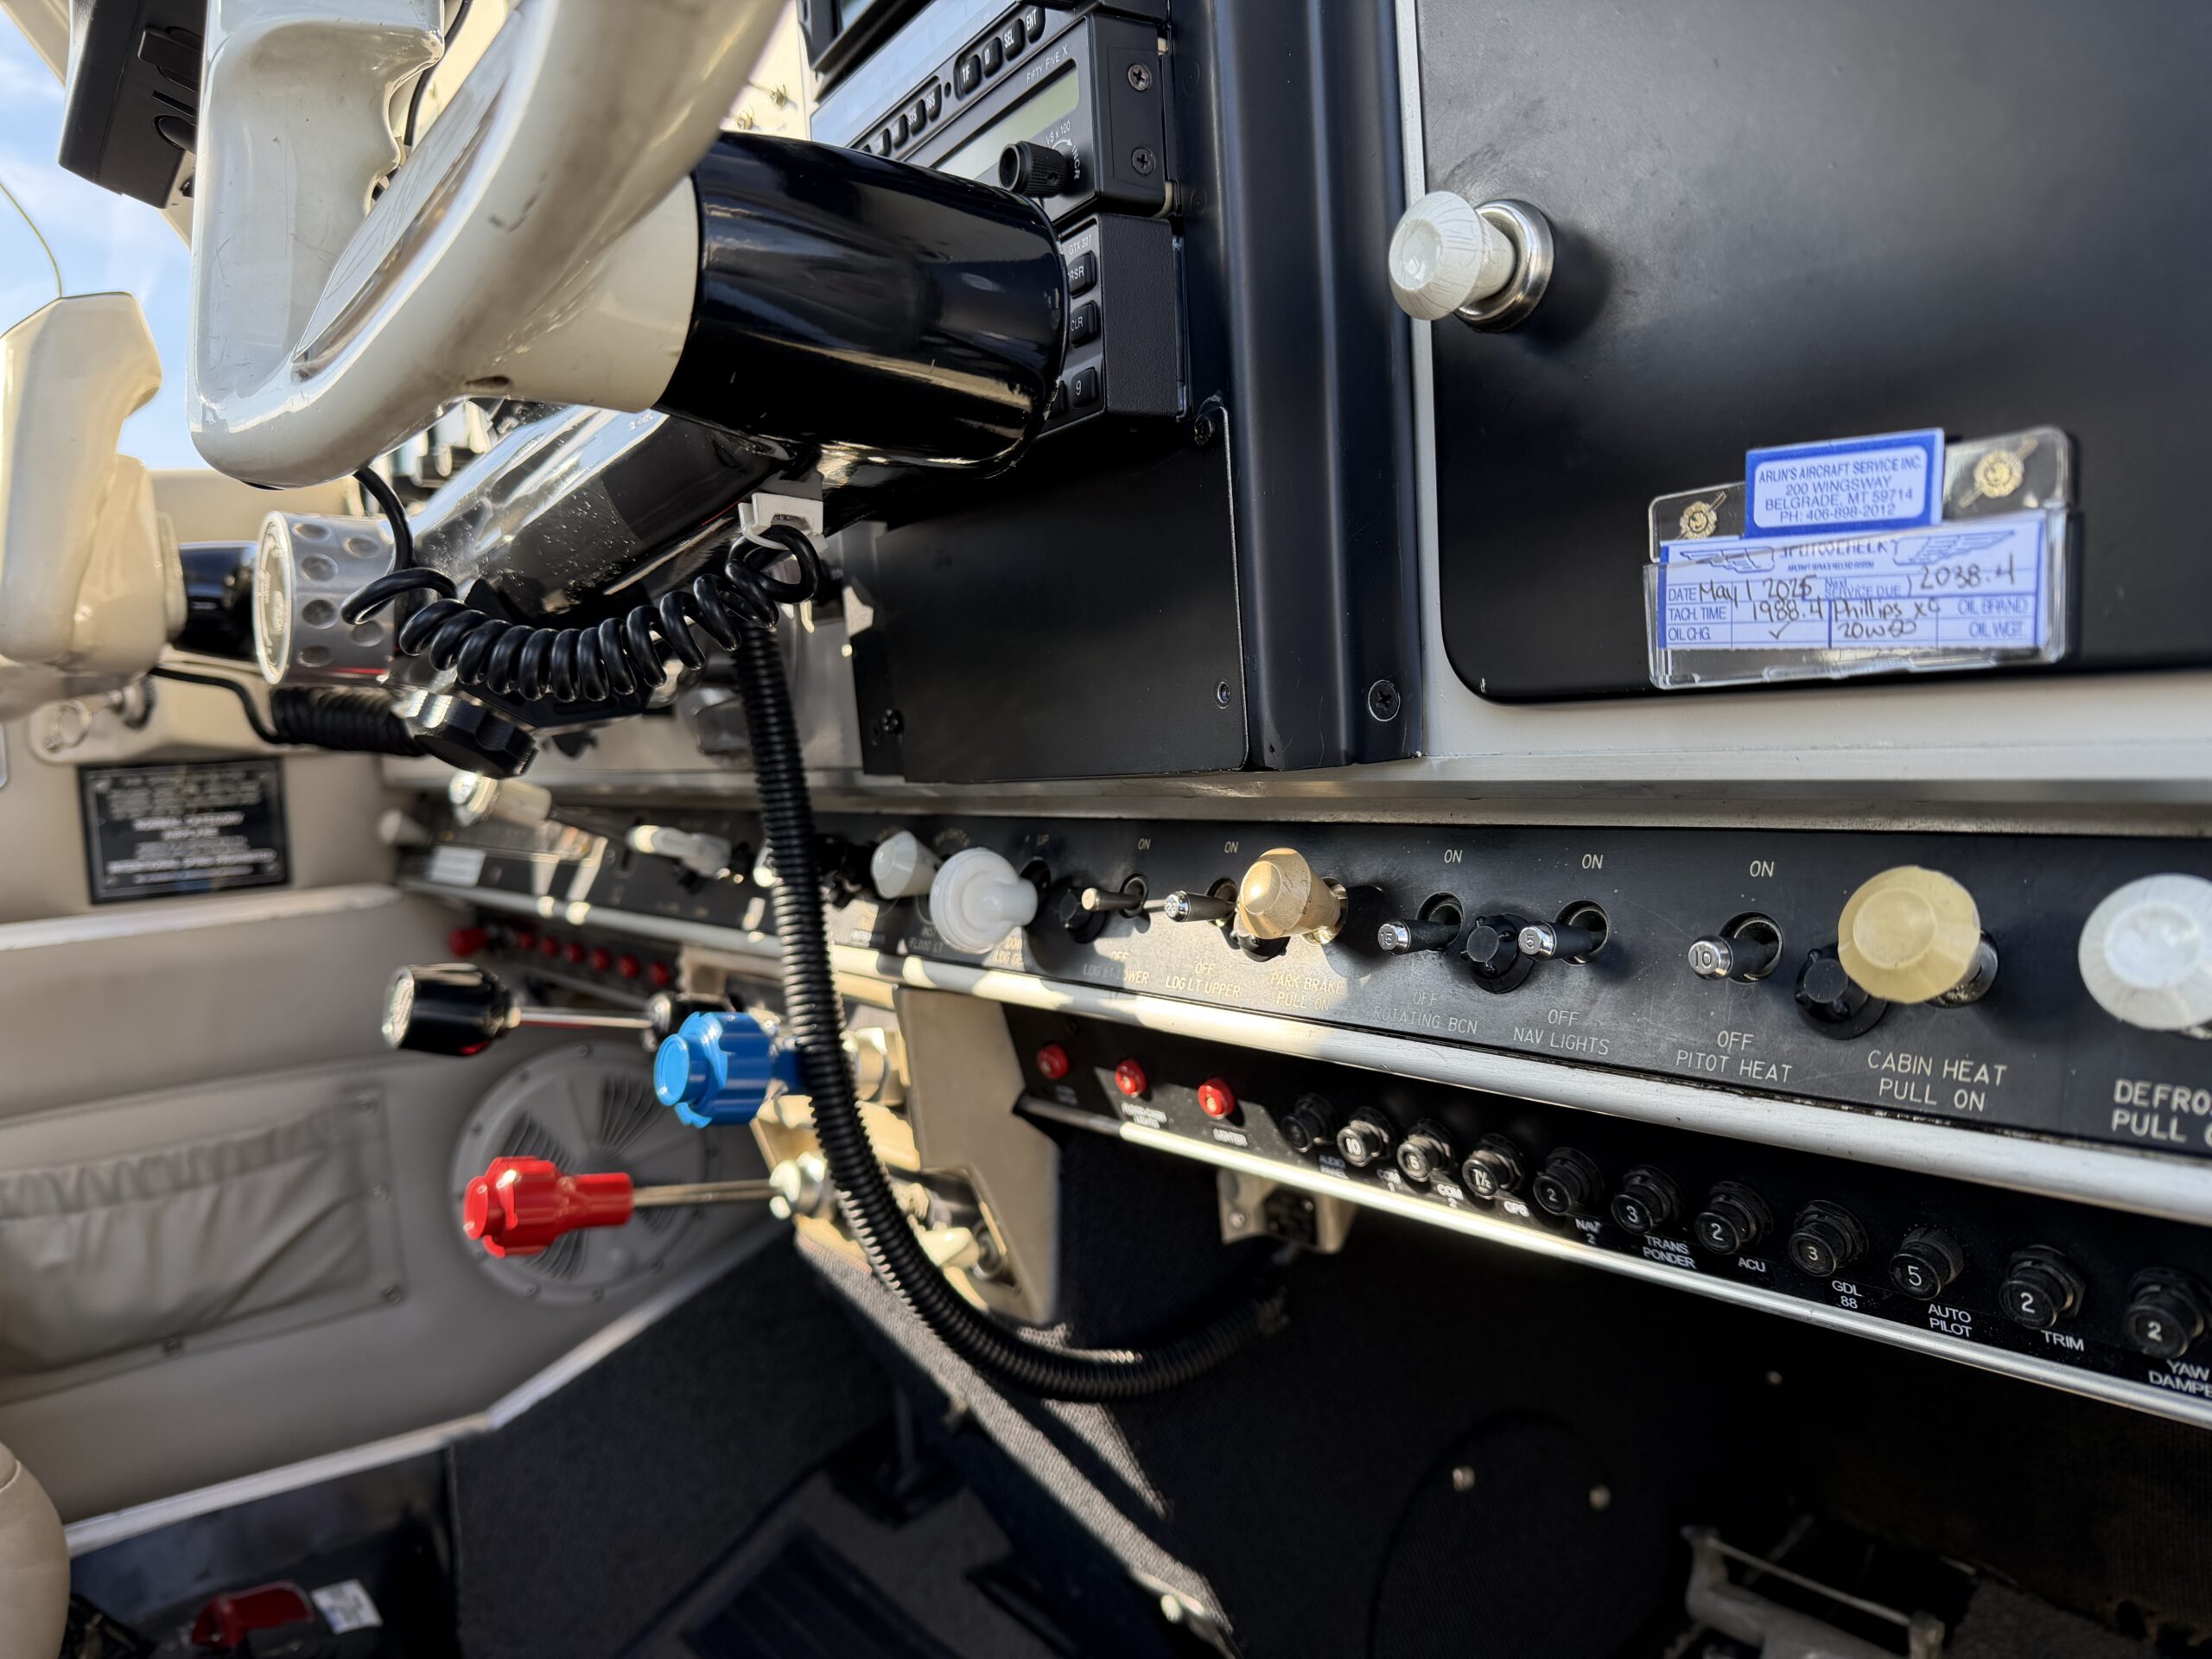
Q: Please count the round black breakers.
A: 11